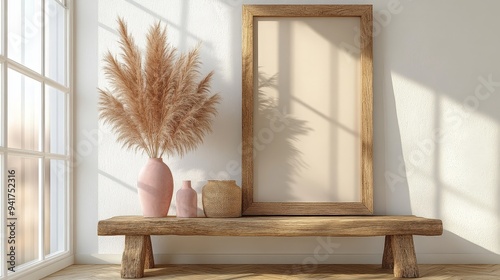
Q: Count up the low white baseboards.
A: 1